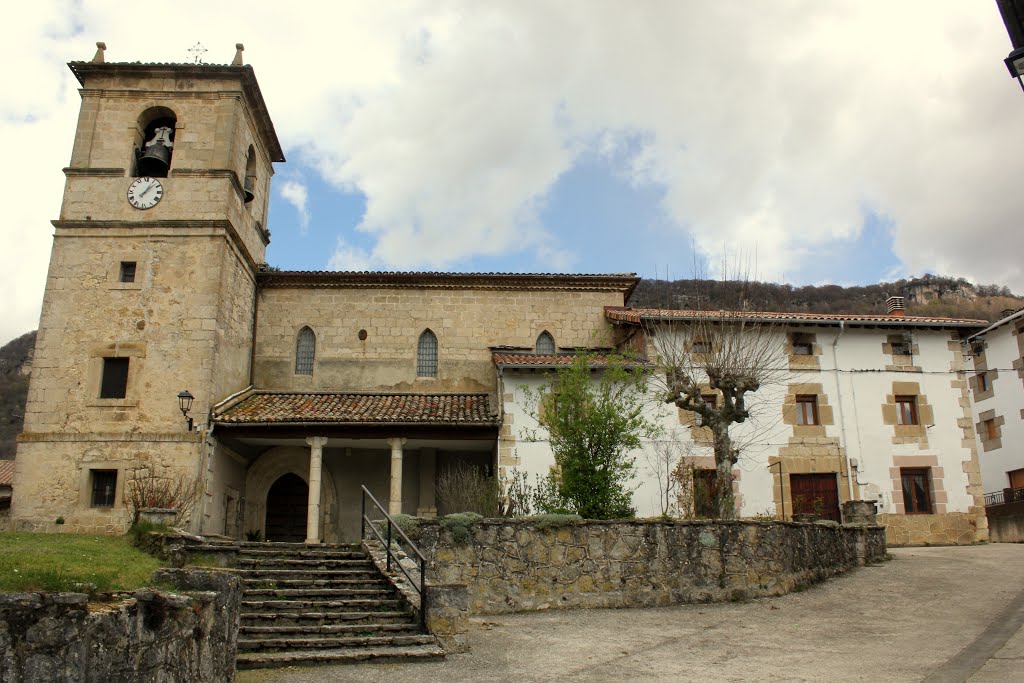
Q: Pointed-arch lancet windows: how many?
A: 3